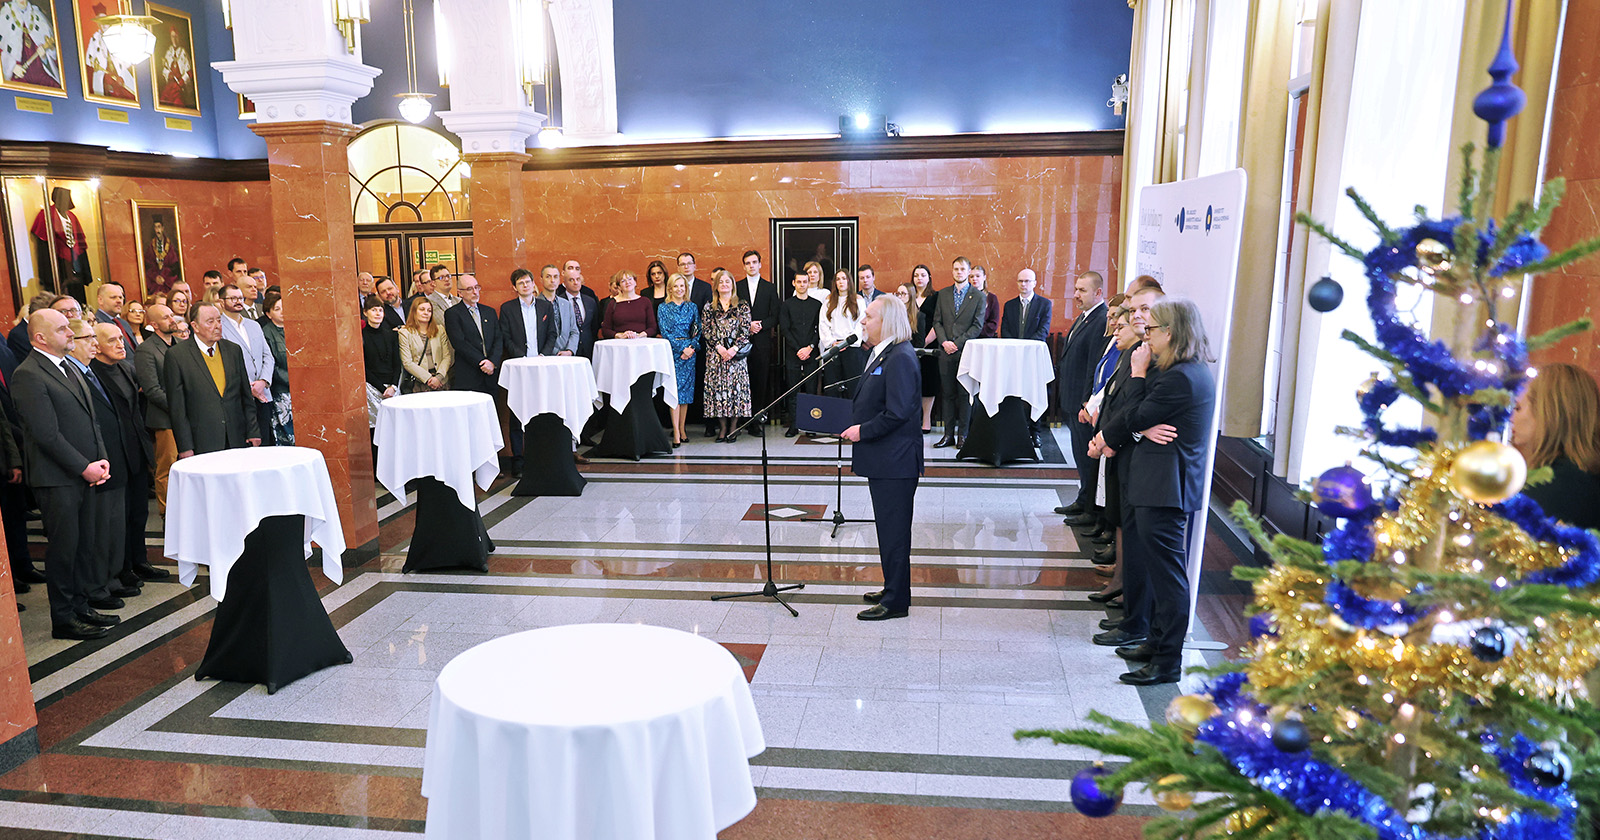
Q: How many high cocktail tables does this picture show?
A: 6